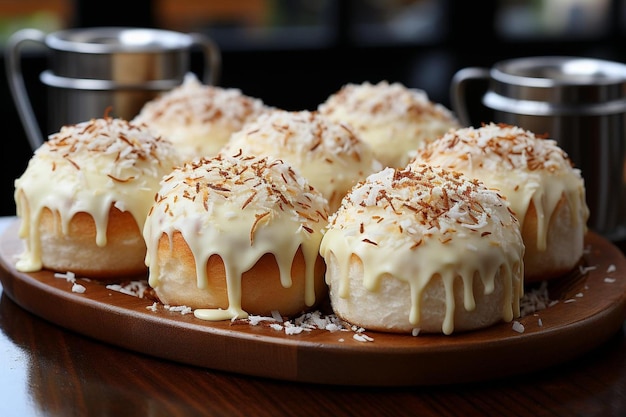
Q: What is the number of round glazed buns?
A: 7